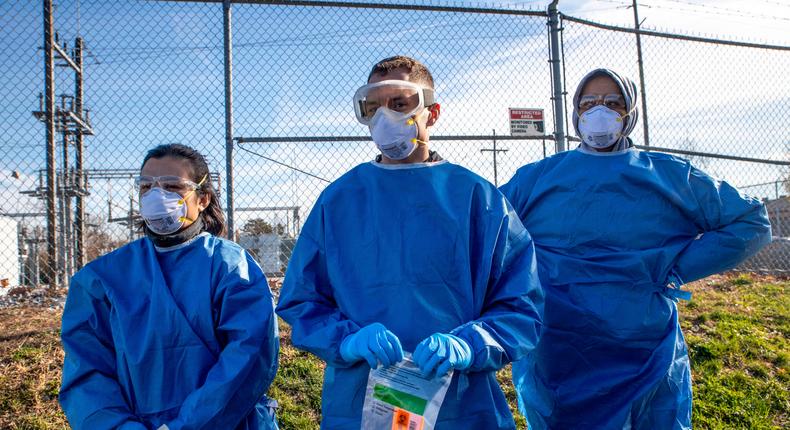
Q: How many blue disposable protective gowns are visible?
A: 3